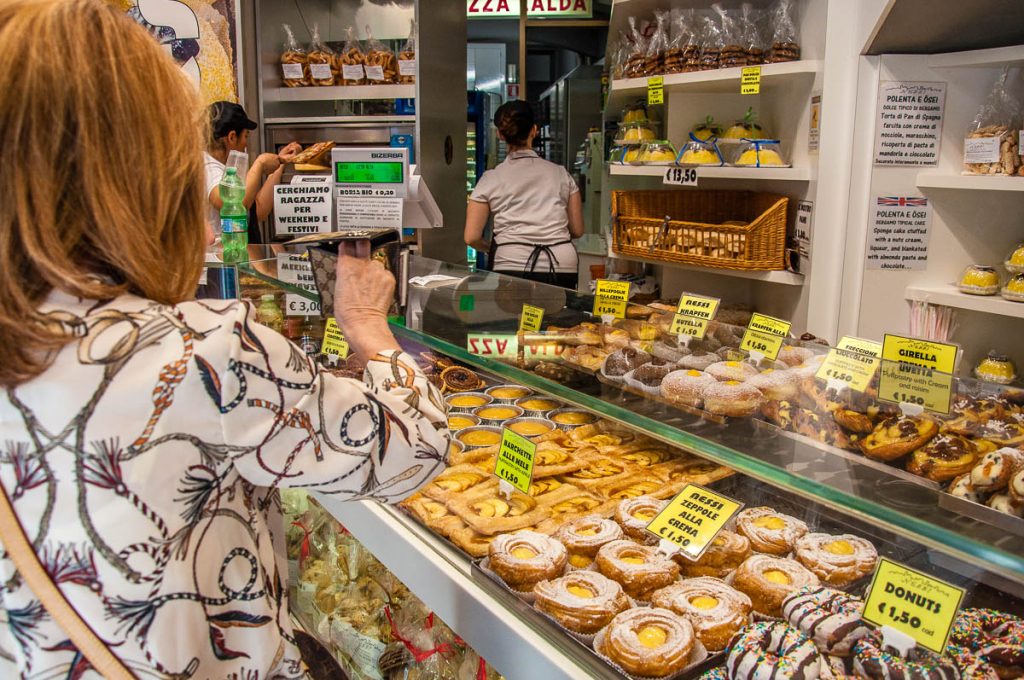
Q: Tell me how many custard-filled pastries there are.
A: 11